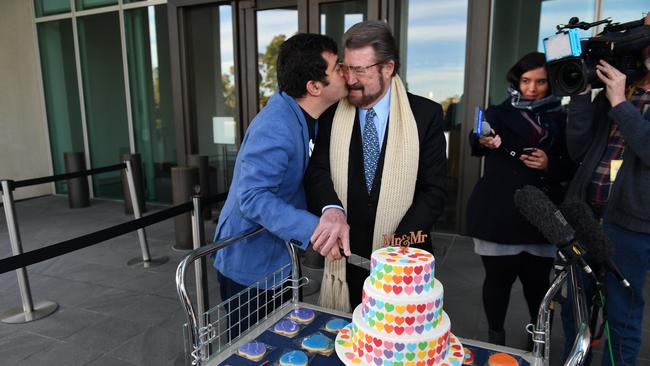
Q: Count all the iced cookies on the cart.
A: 8